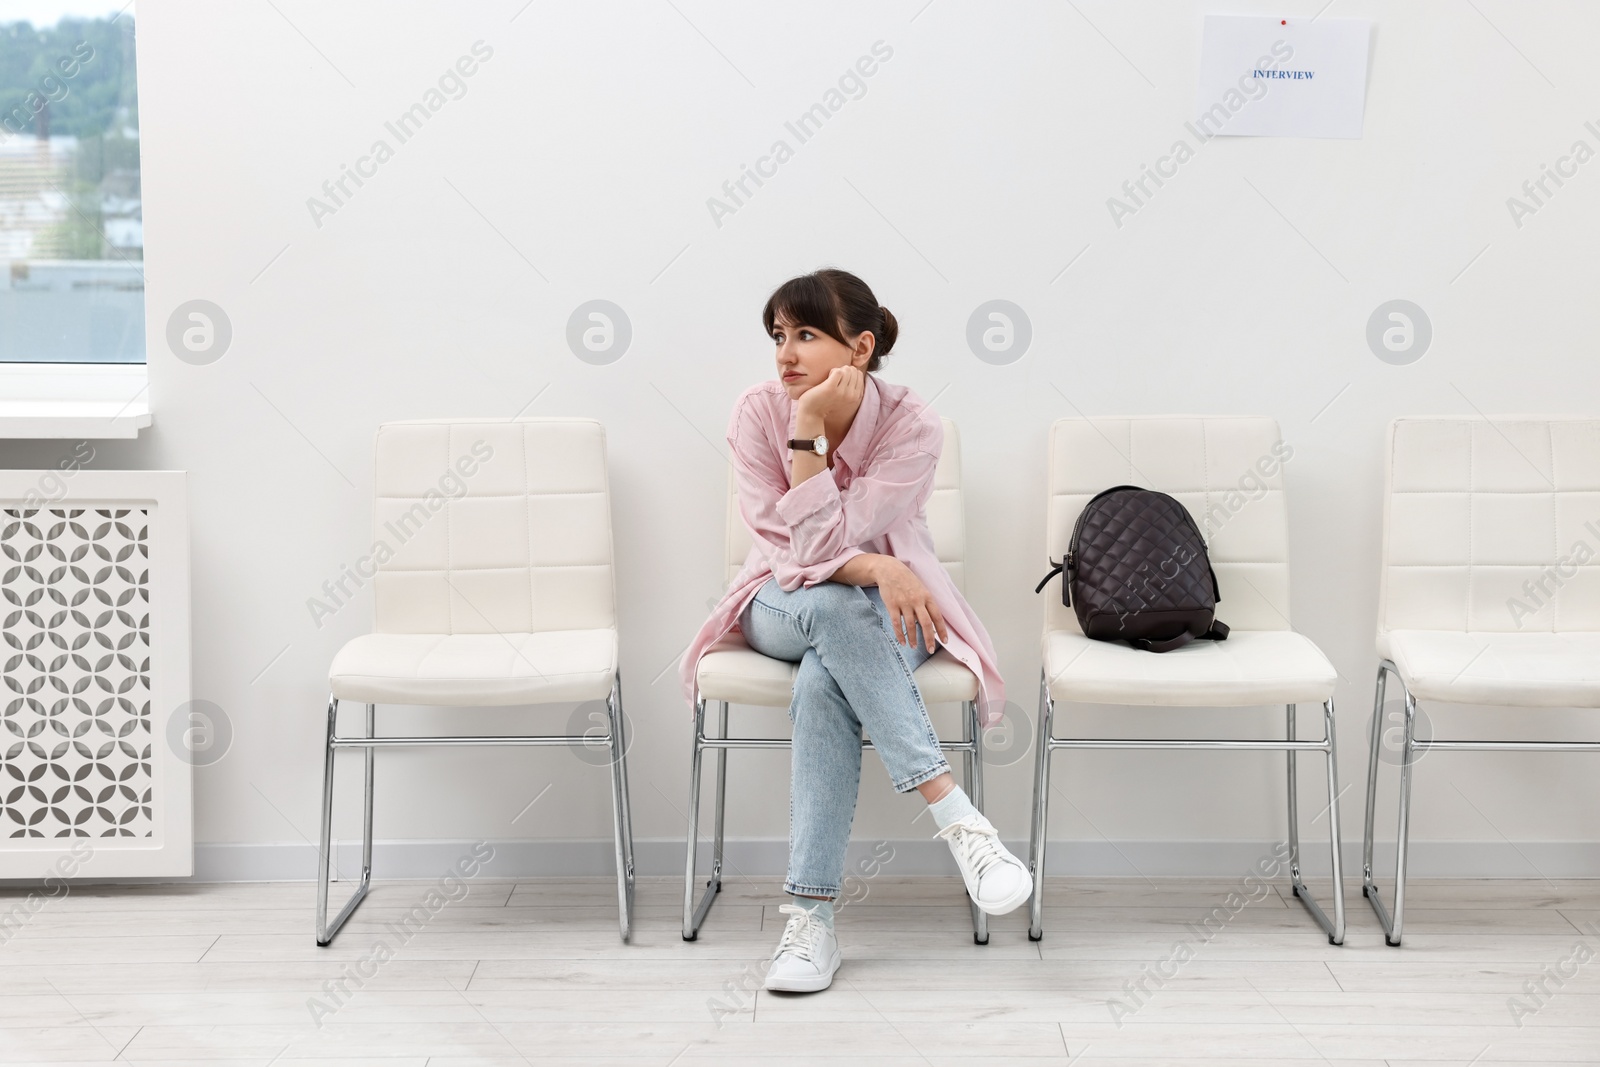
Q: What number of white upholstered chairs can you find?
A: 4